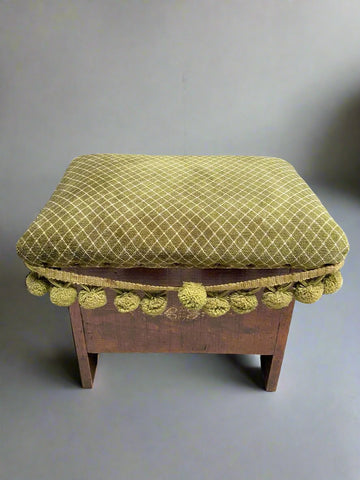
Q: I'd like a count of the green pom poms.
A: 11